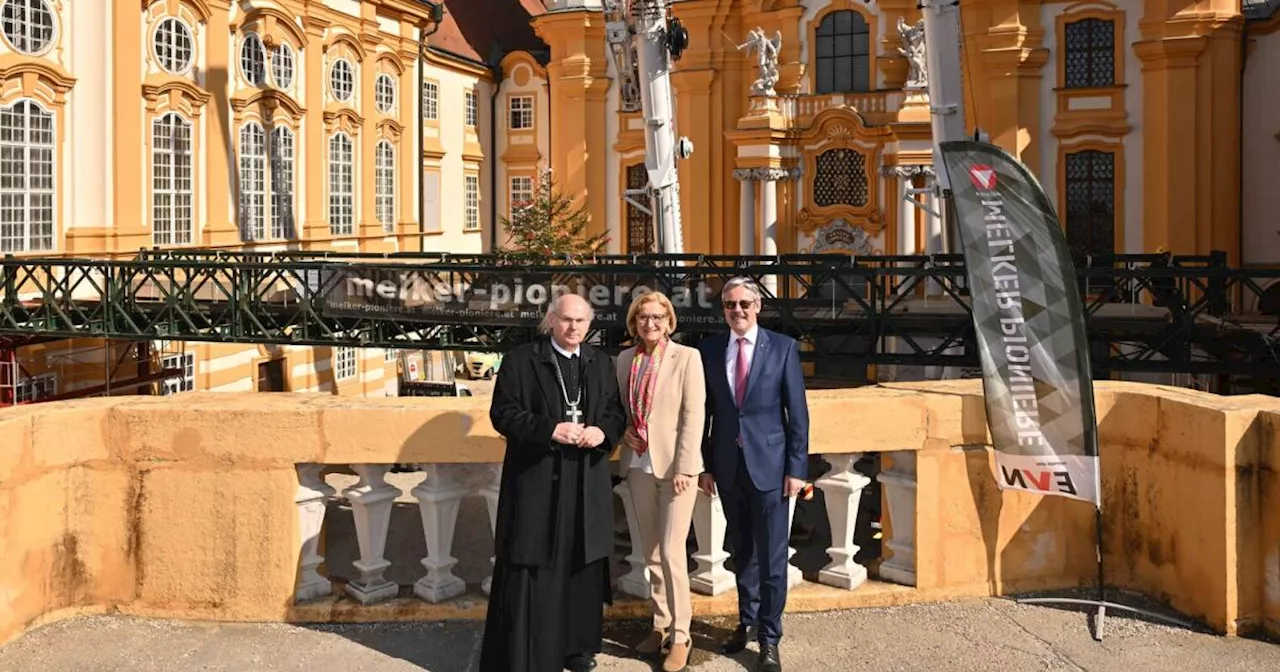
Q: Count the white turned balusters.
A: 9